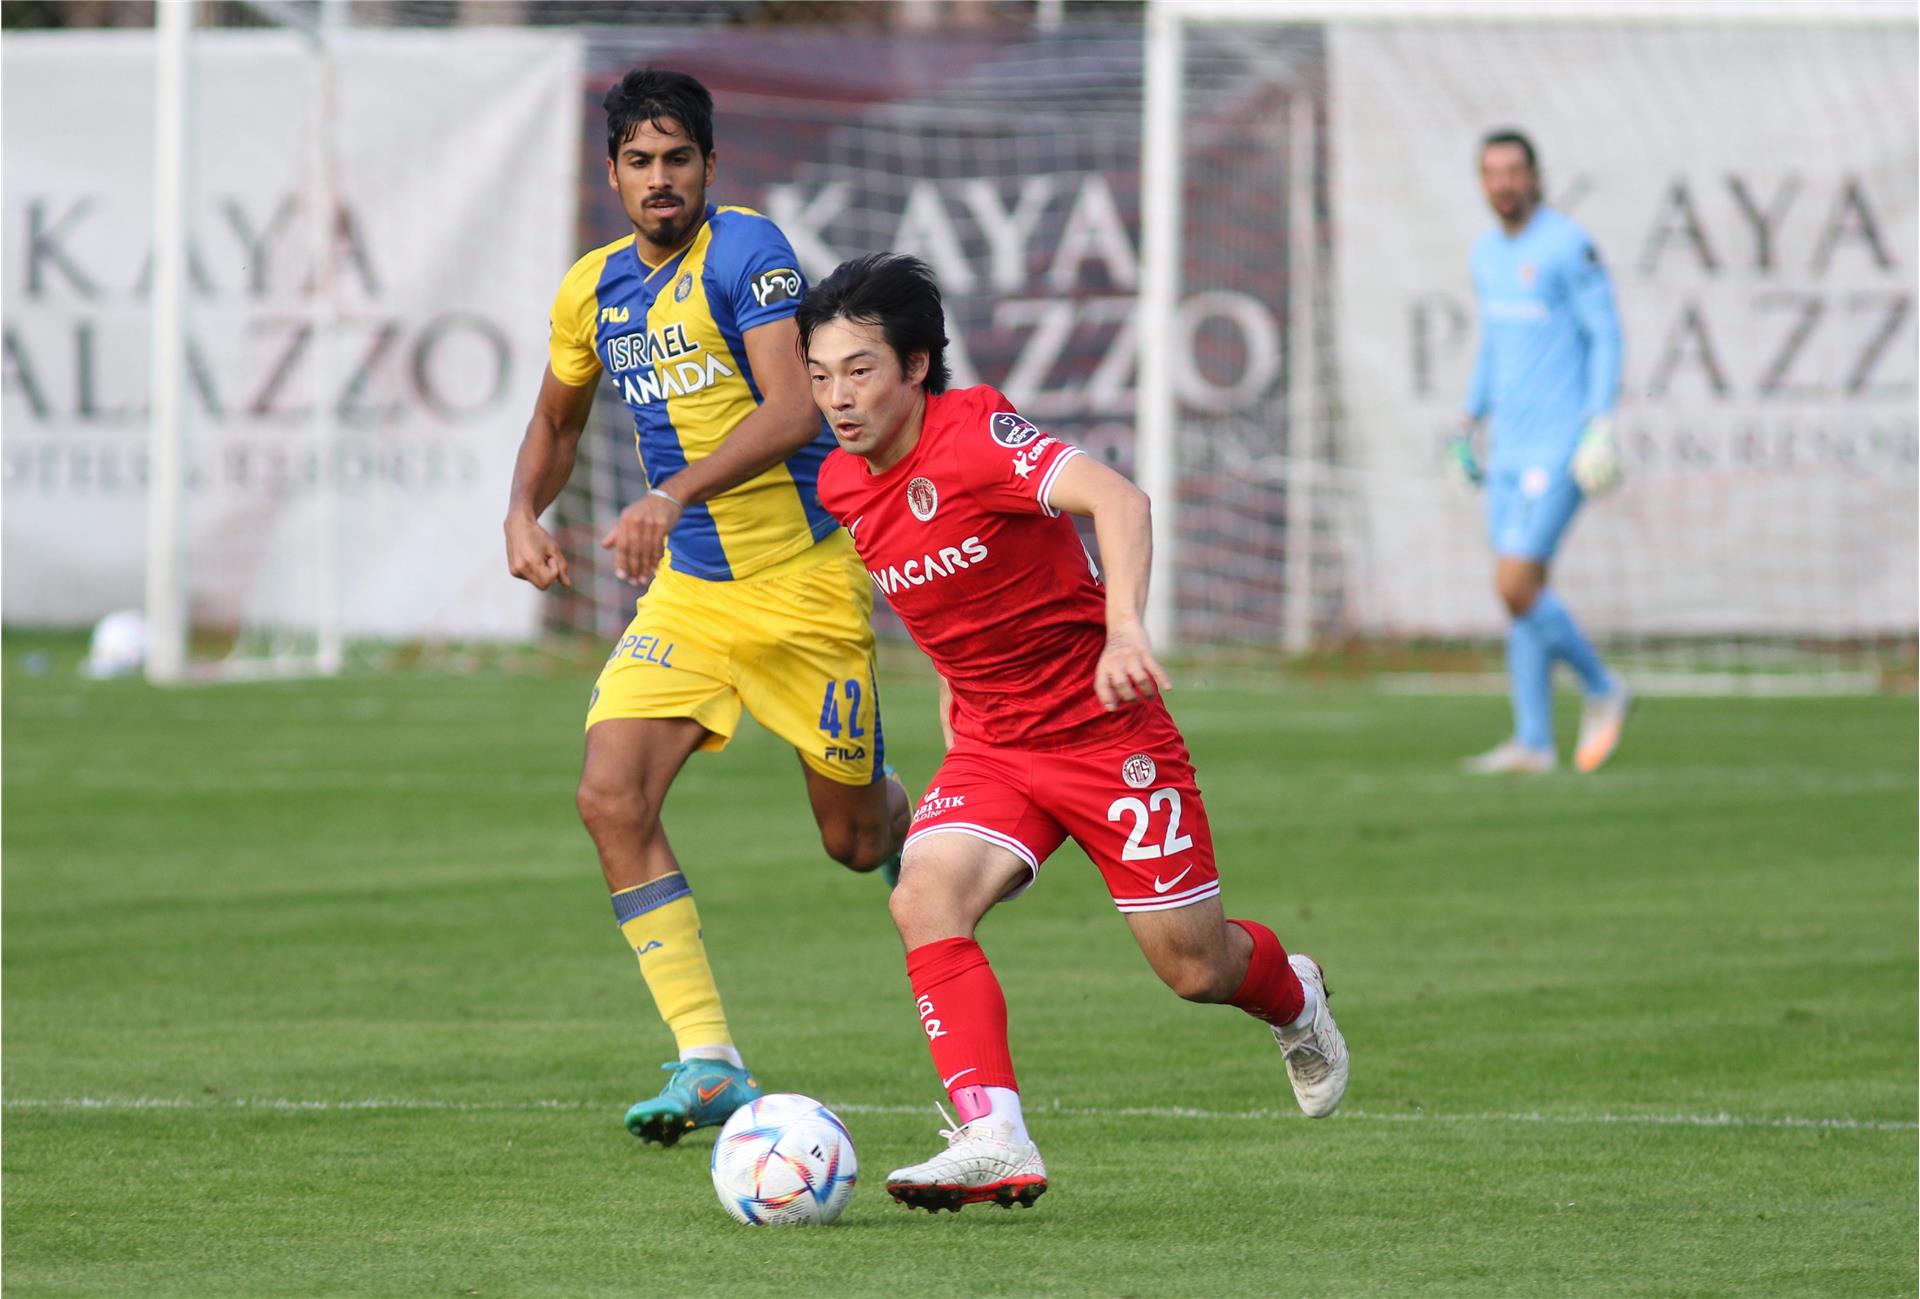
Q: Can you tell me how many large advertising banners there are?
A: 3